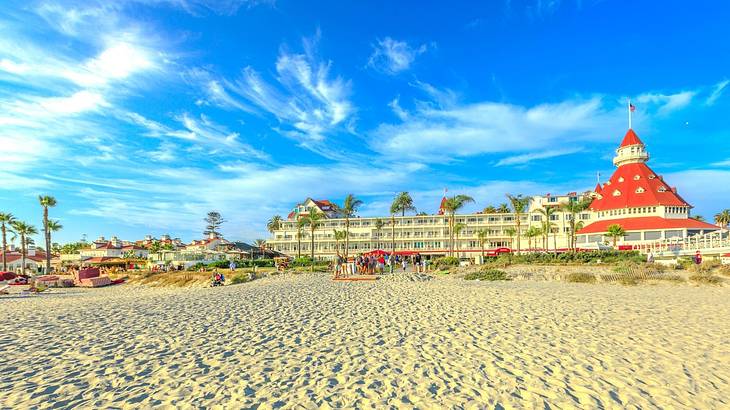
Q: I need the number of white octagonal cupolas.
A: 1